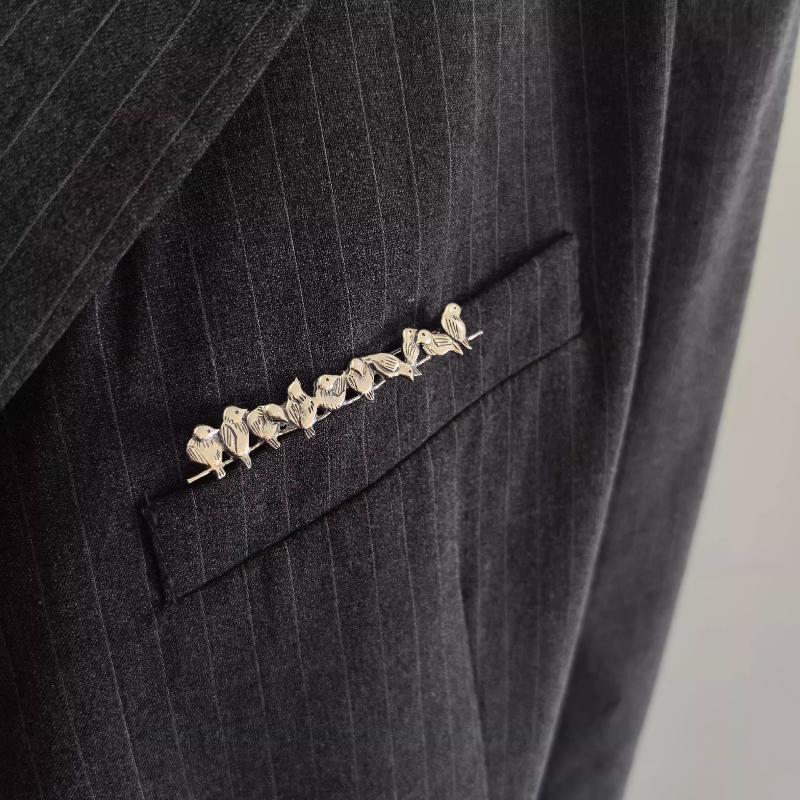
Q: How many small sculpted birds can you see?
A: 10